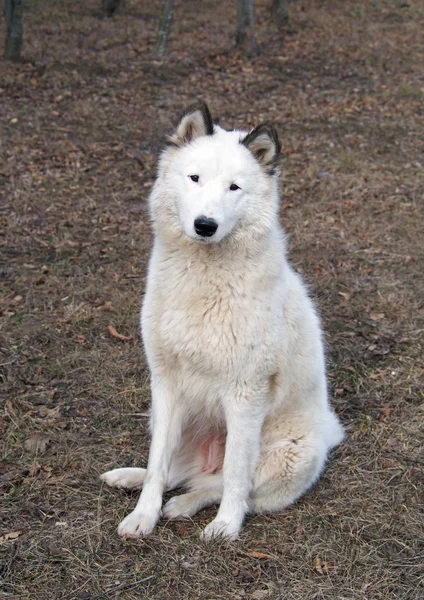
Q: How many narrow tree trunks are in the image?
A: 5